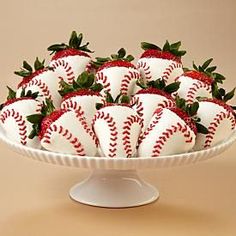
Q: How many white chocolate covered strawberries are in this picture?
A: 12